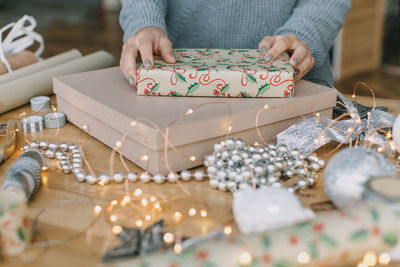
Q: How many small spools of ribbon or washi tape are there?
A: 3